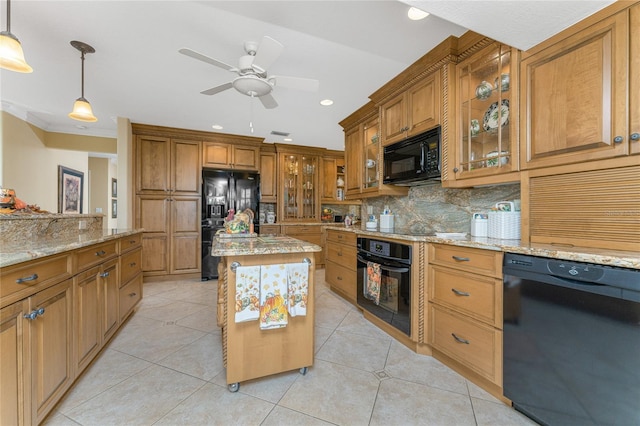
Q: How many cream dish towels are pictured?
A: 3